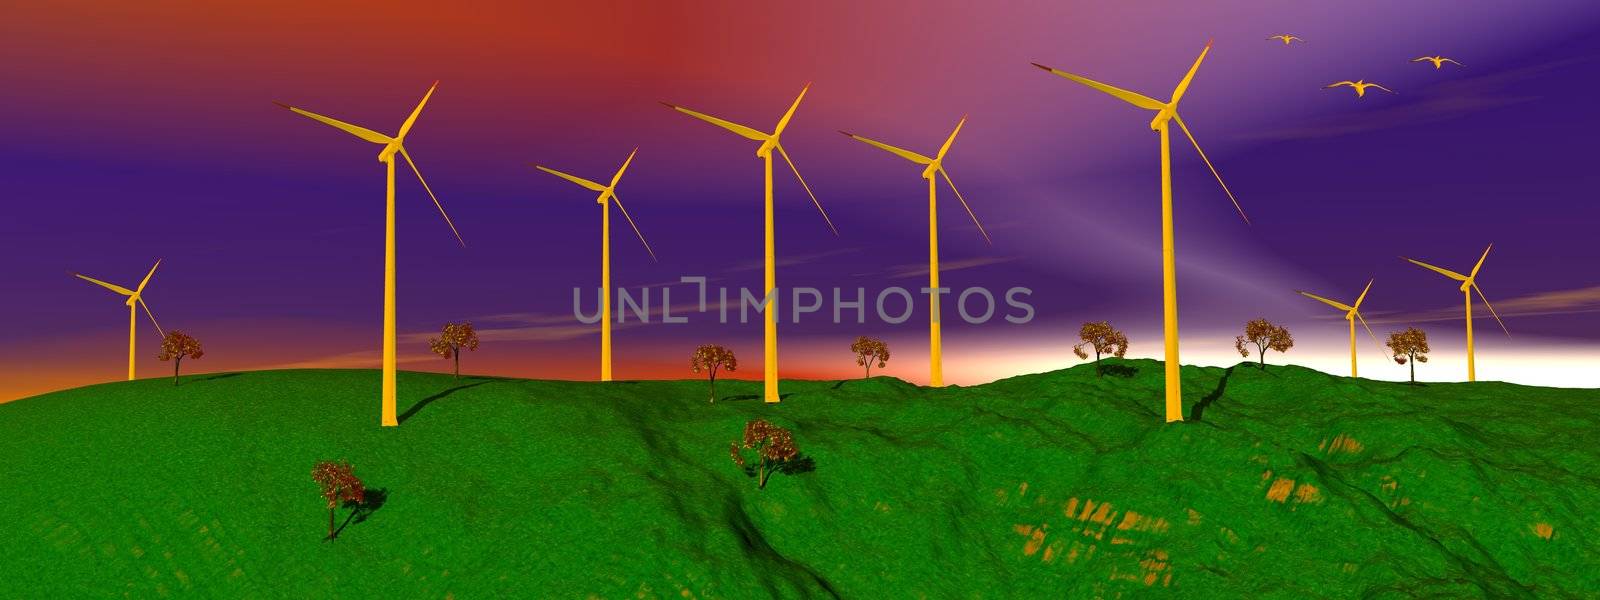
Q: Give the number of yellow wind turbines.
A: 8